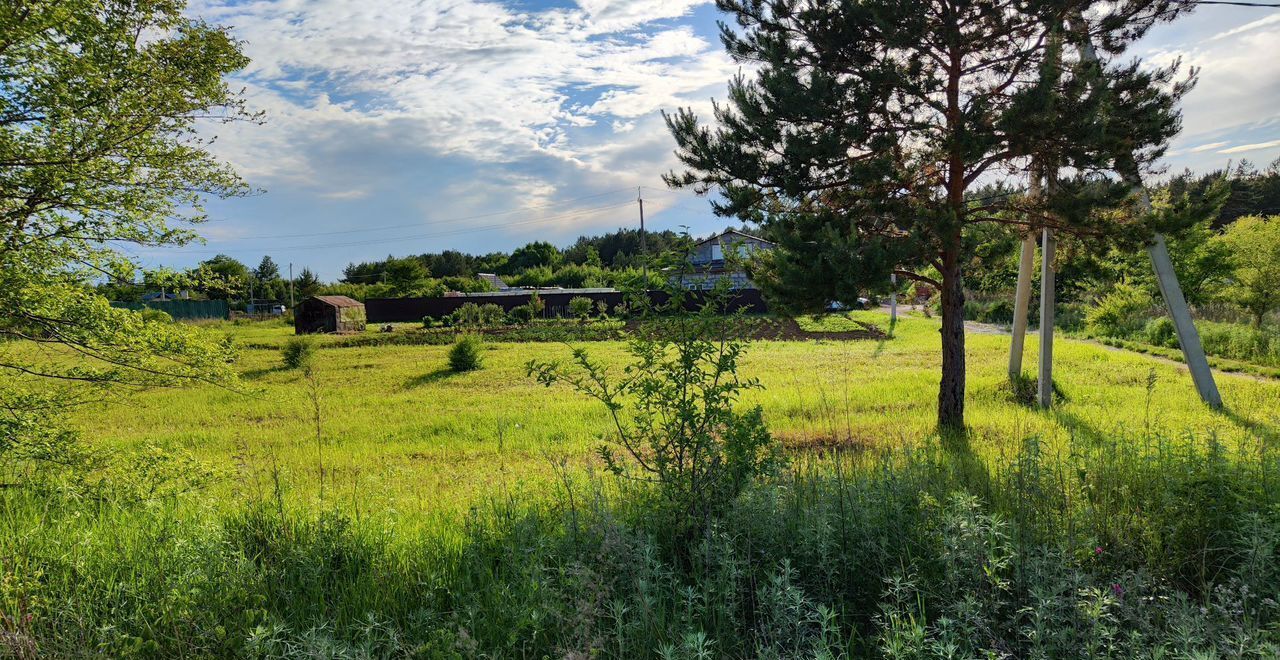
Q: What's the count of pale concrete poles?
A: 3